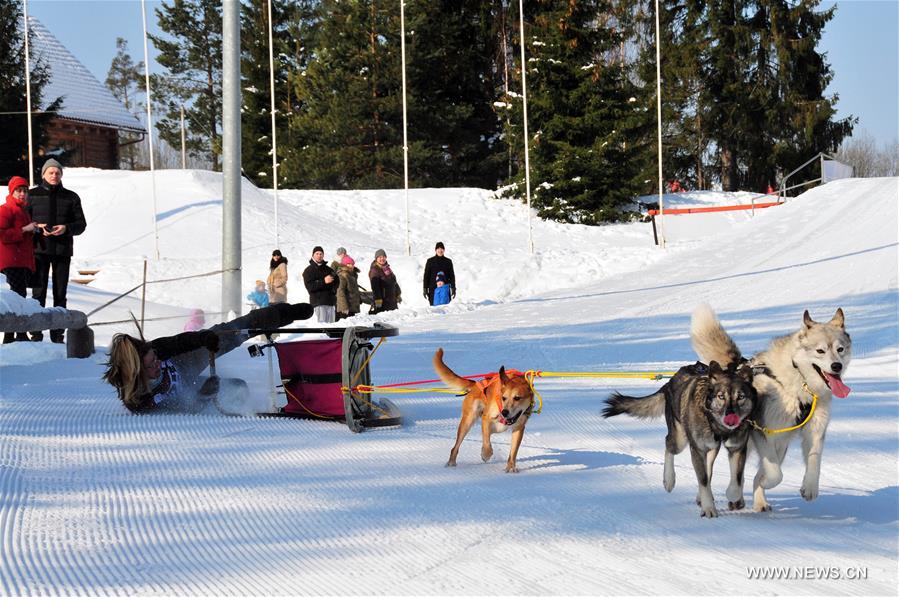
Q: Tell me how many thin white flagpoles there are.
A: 6